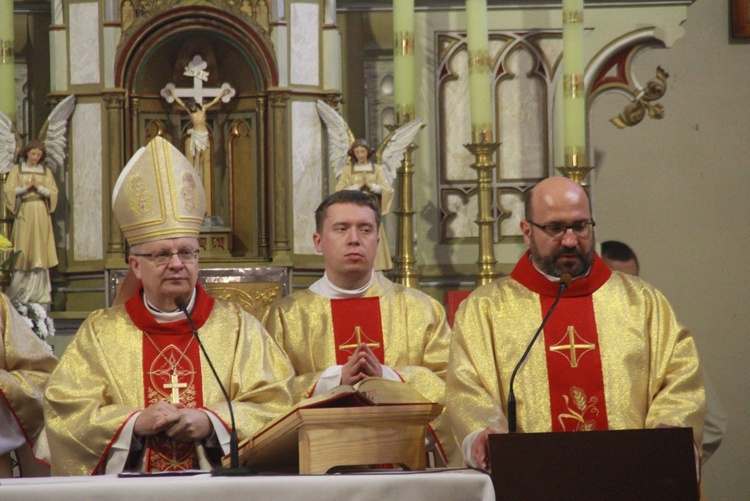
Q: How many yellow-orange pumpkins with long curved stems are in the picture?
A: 0